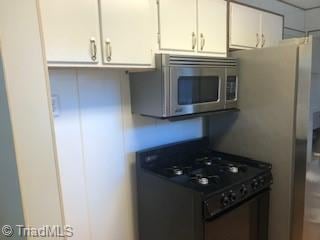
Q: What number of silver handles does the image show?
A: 6